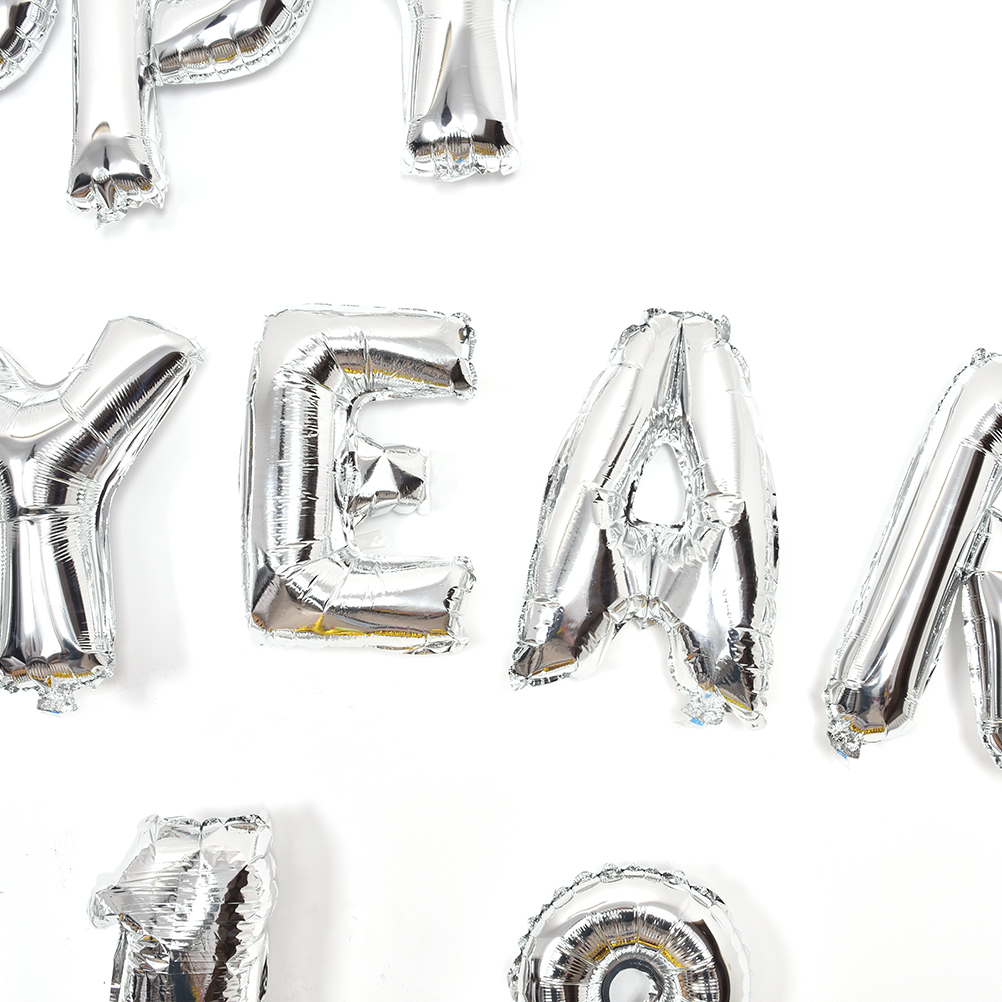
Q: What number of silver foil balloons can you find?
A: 9